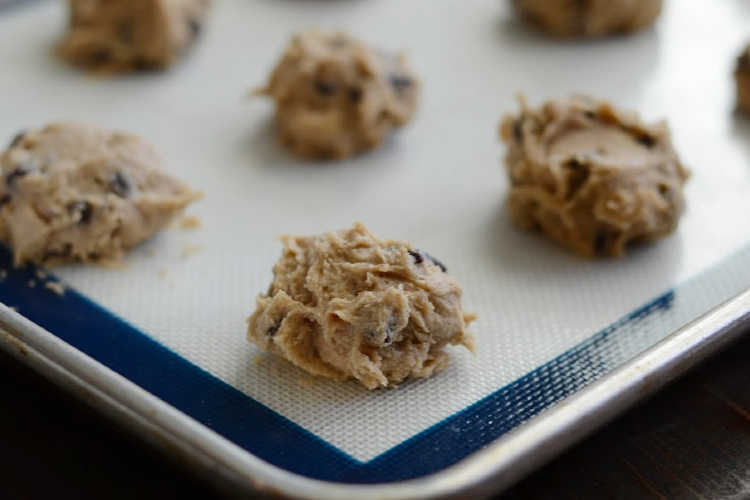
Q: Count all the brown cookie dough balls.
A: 7